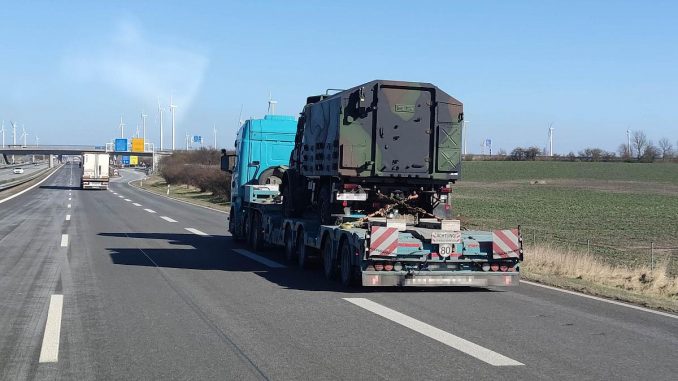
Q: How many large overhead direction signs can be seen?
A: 2